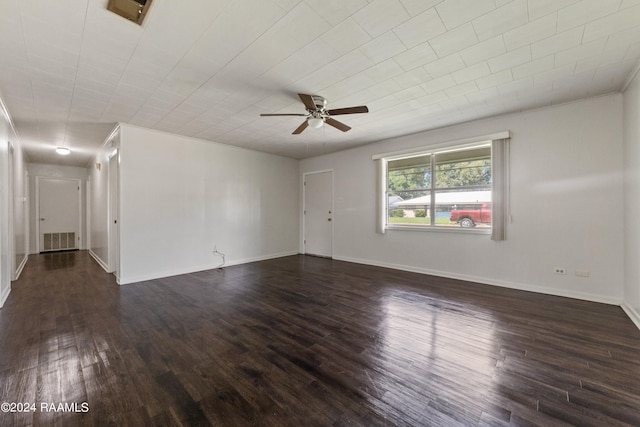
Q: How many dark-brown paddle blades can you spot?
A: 5